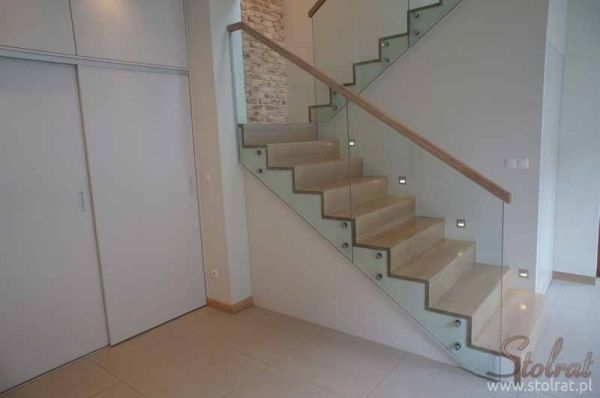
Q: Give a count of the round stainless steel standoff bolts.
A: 14